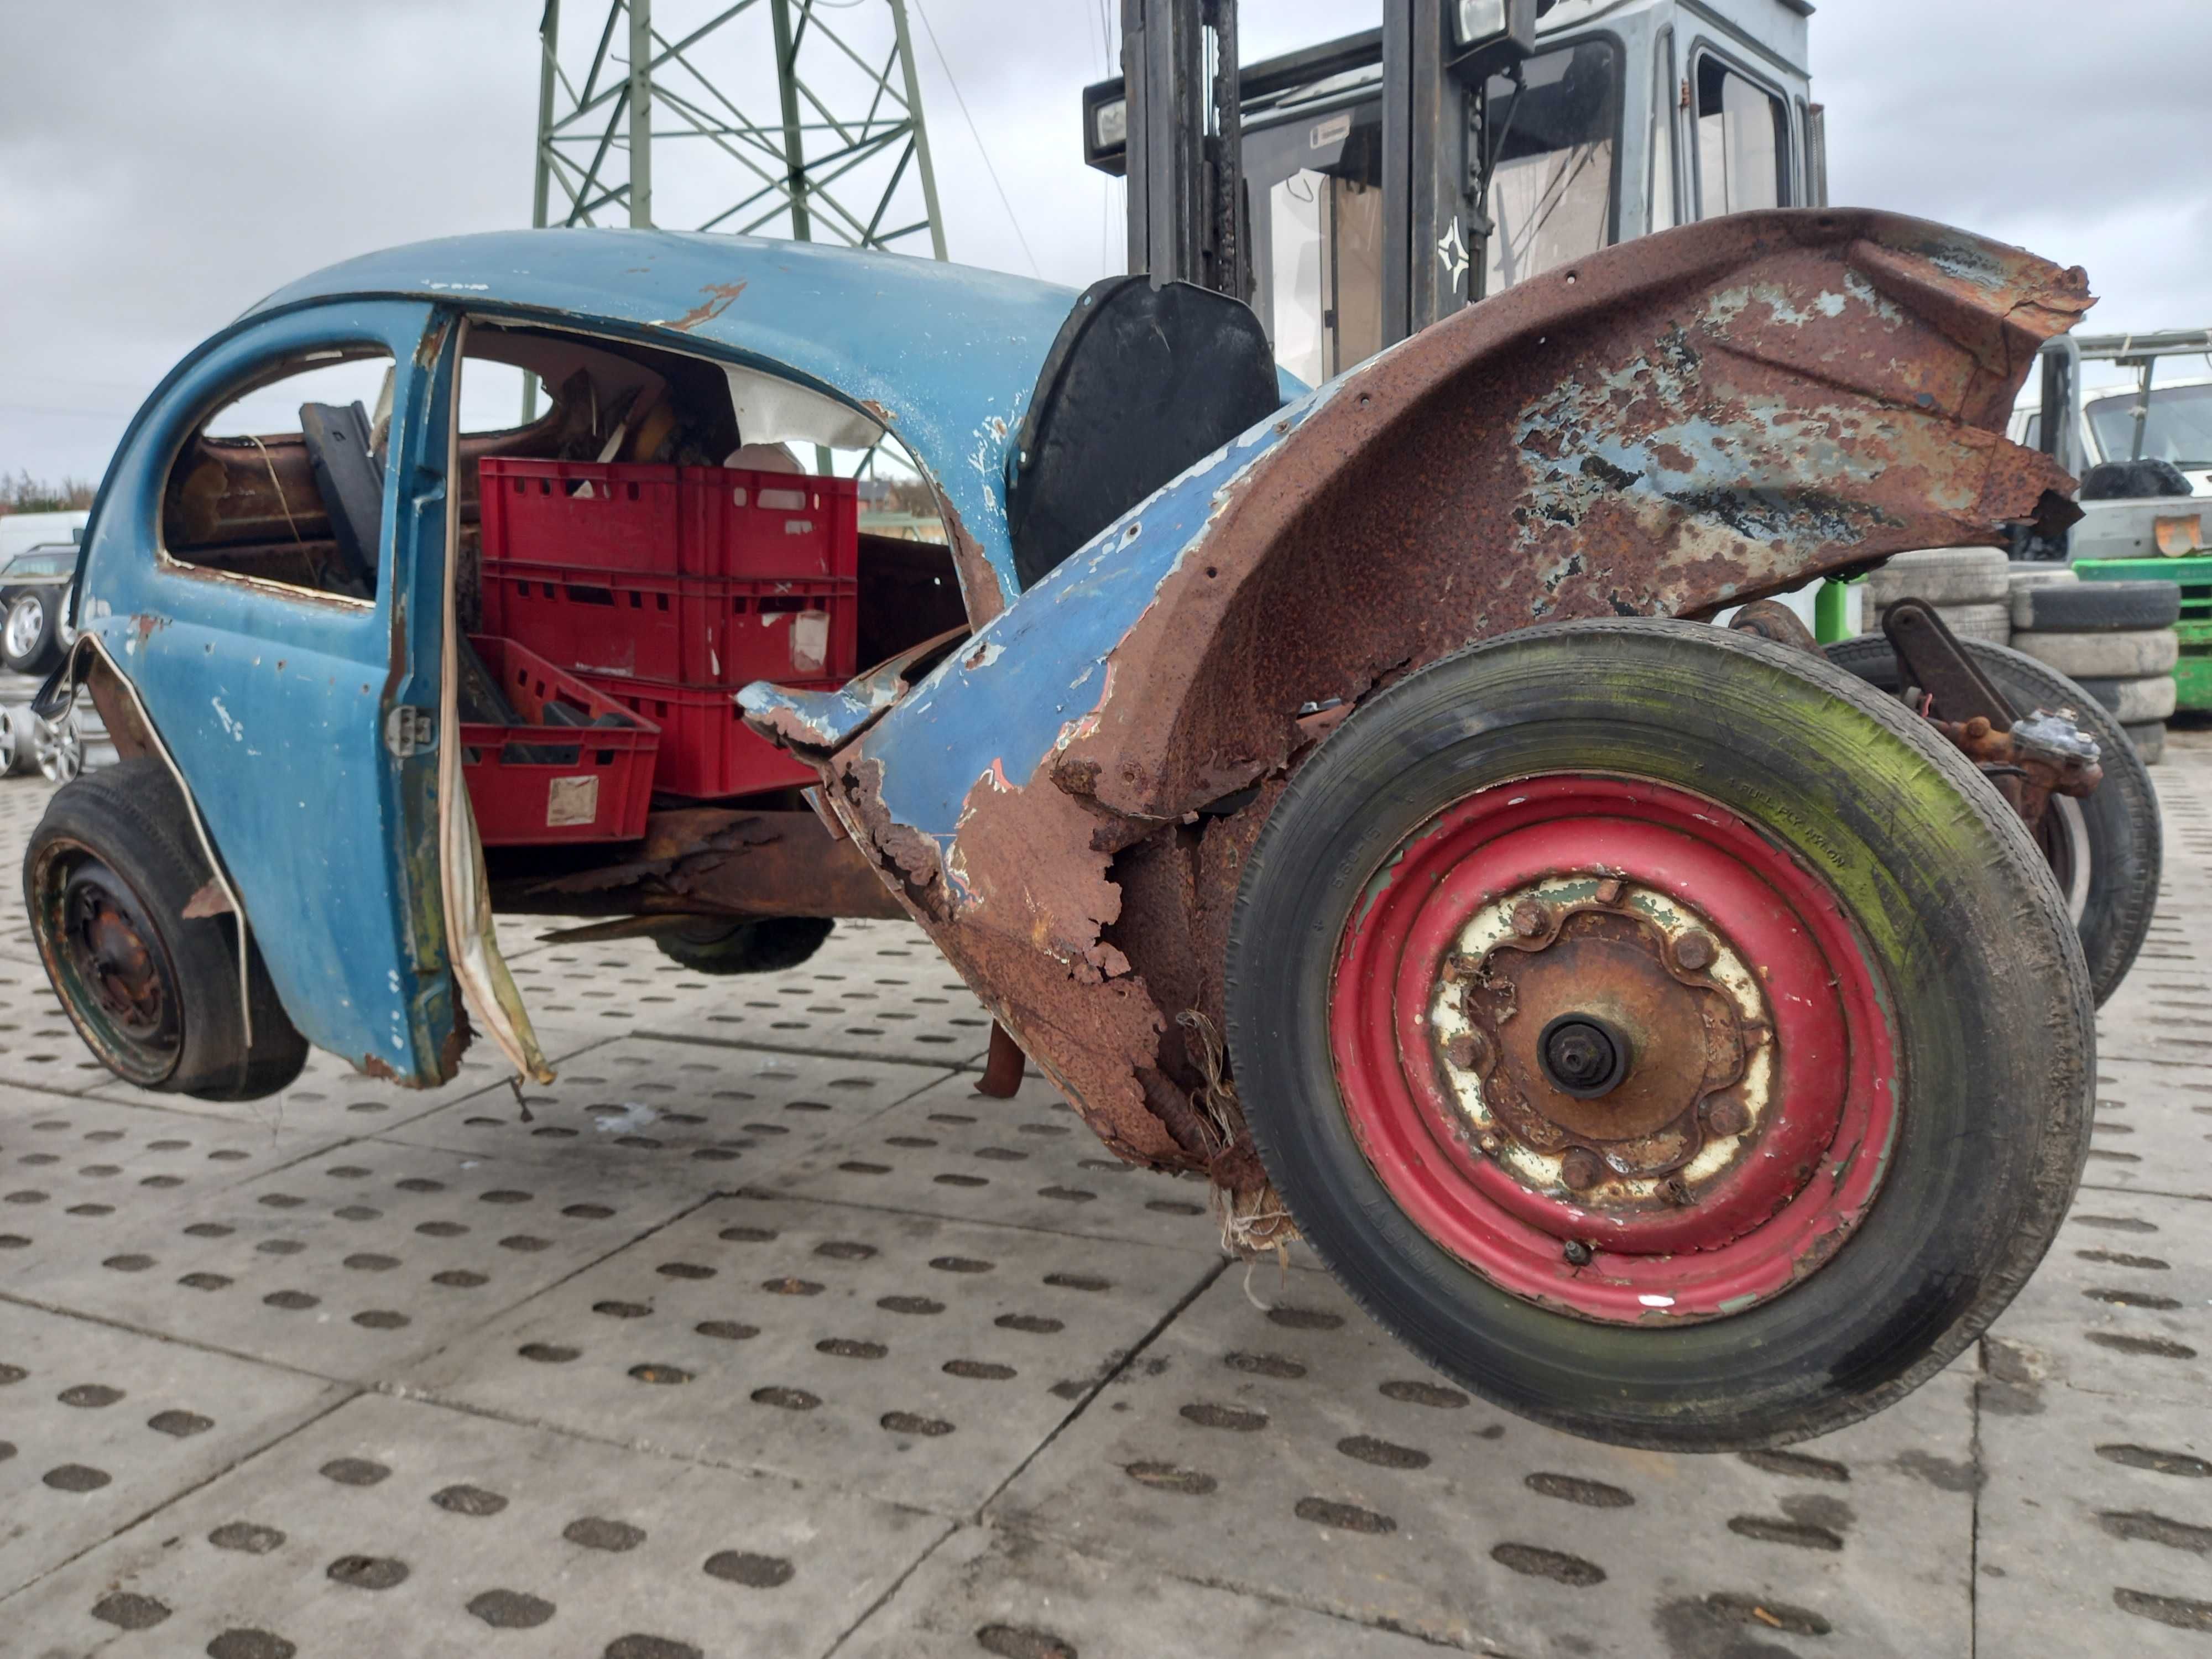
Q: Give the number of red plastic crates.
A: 4